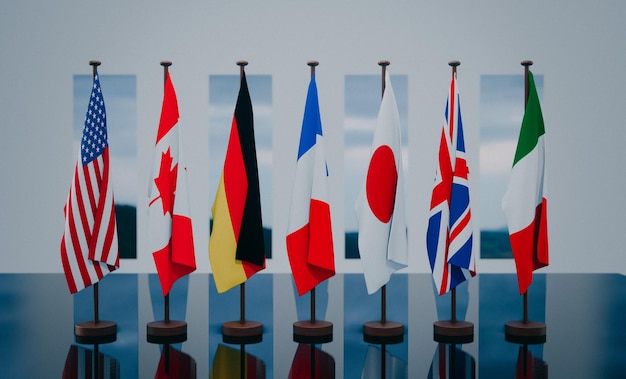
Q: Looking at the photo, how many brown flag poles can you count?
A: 7